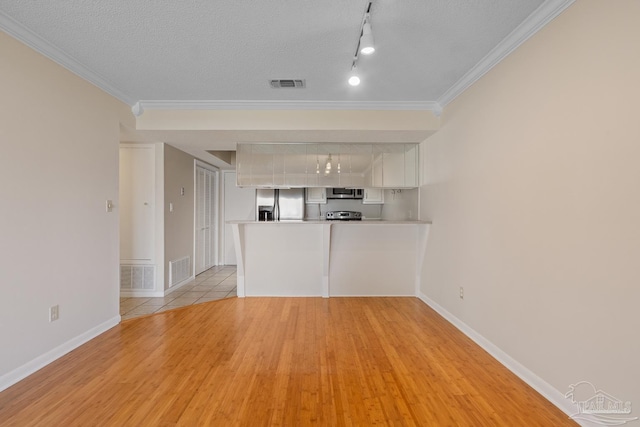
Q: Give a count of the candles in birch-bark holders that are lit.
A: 0